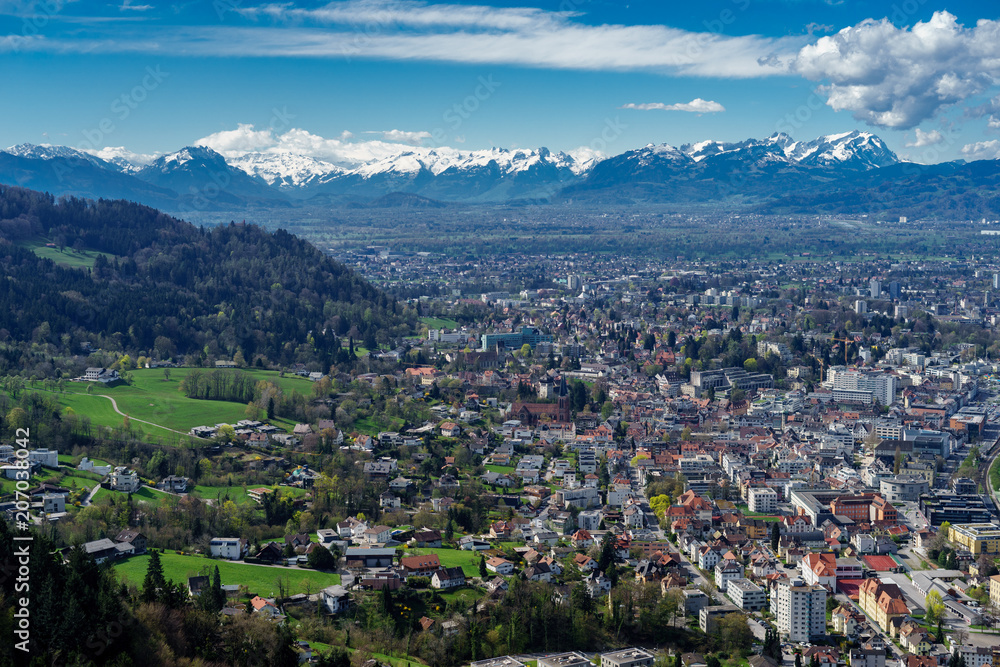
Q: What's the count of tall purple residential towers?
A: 0